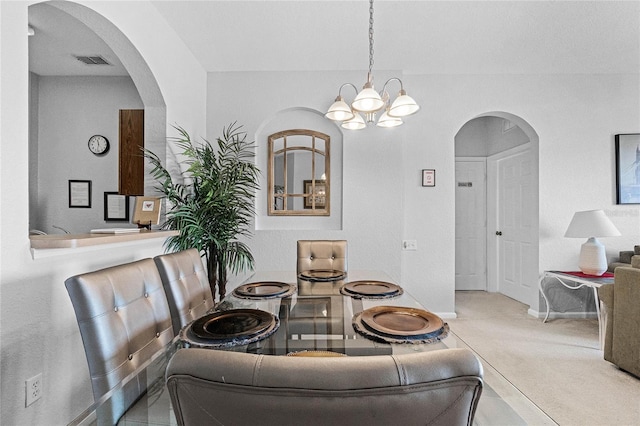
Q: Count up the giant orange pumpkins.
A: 0